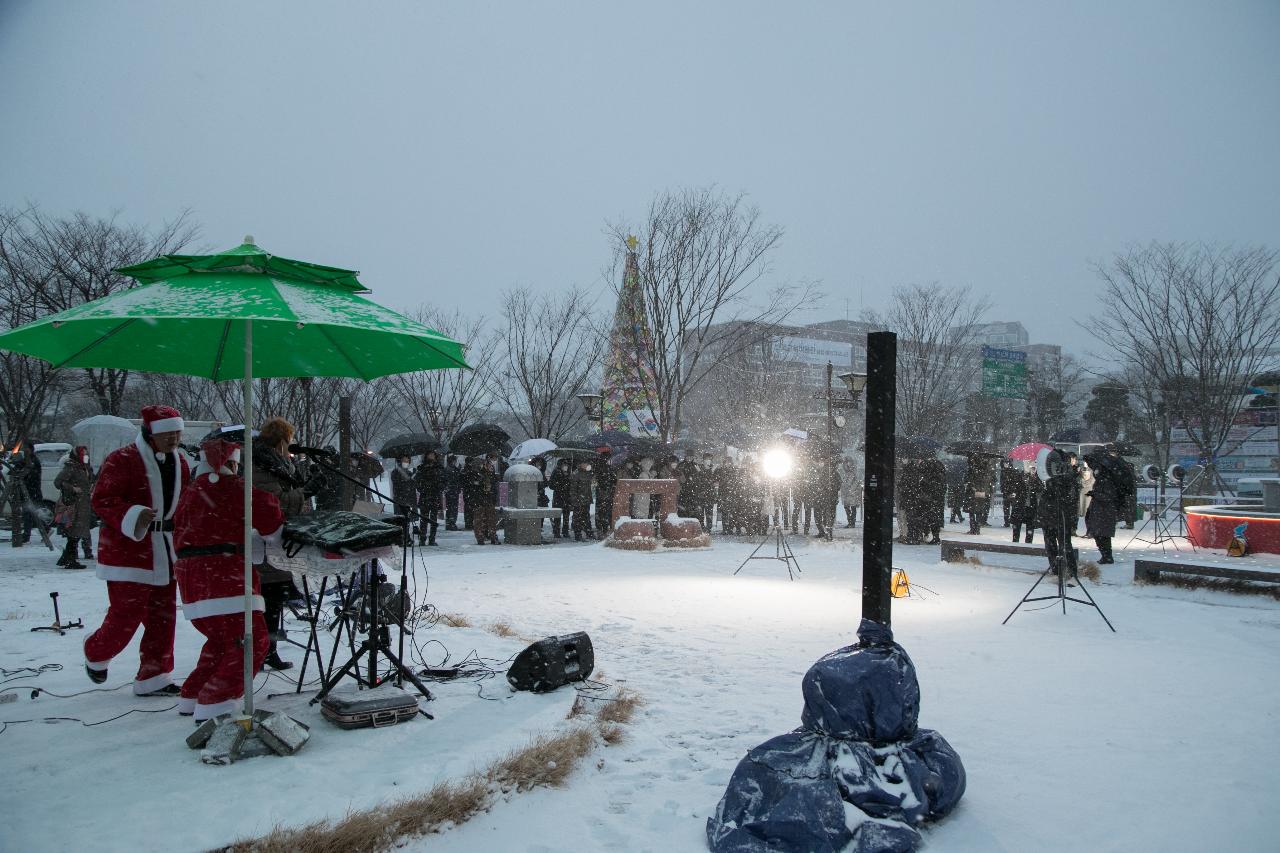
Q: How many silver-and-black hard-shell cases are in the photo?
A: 1